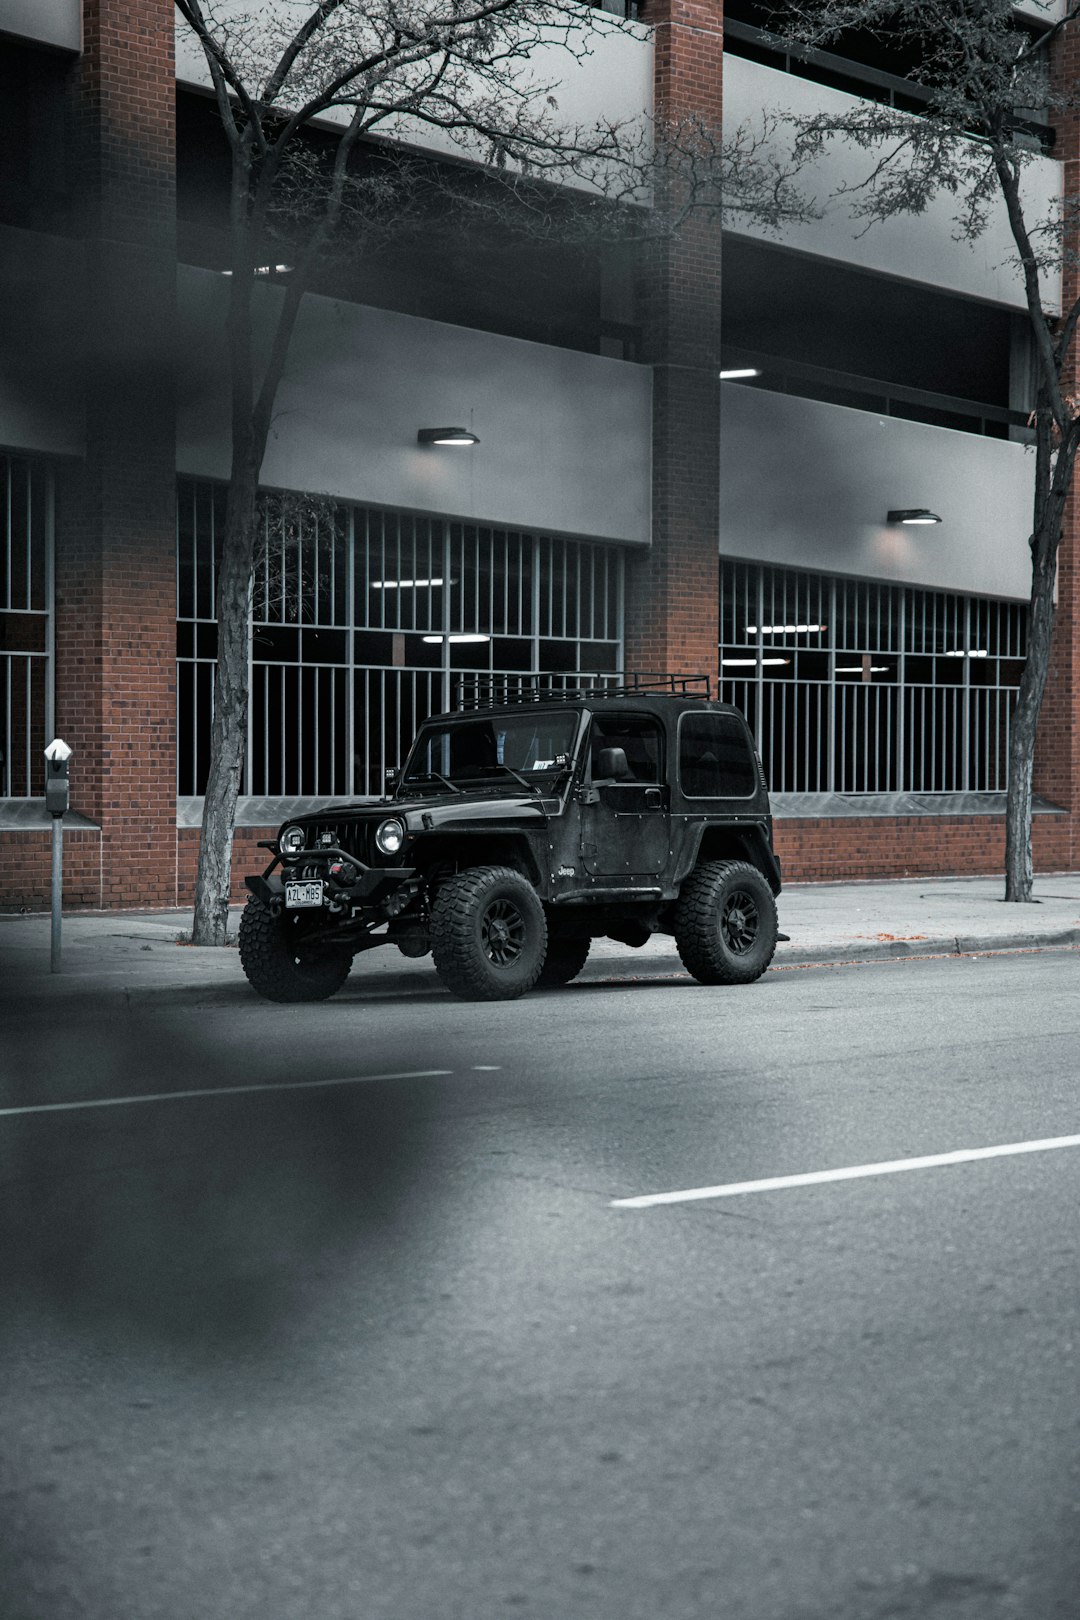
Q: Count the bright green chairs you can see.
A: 0